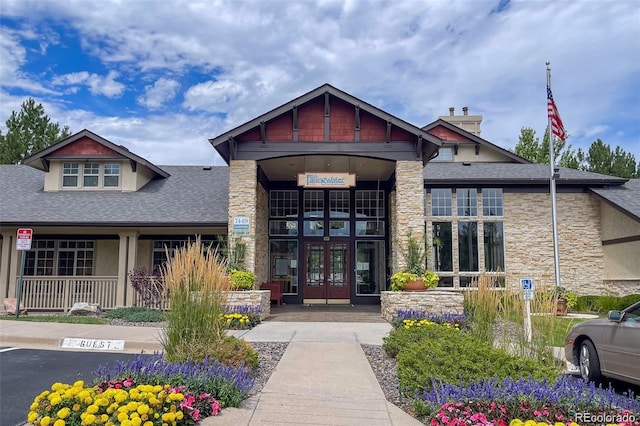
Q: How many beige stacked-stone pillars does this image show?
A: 2